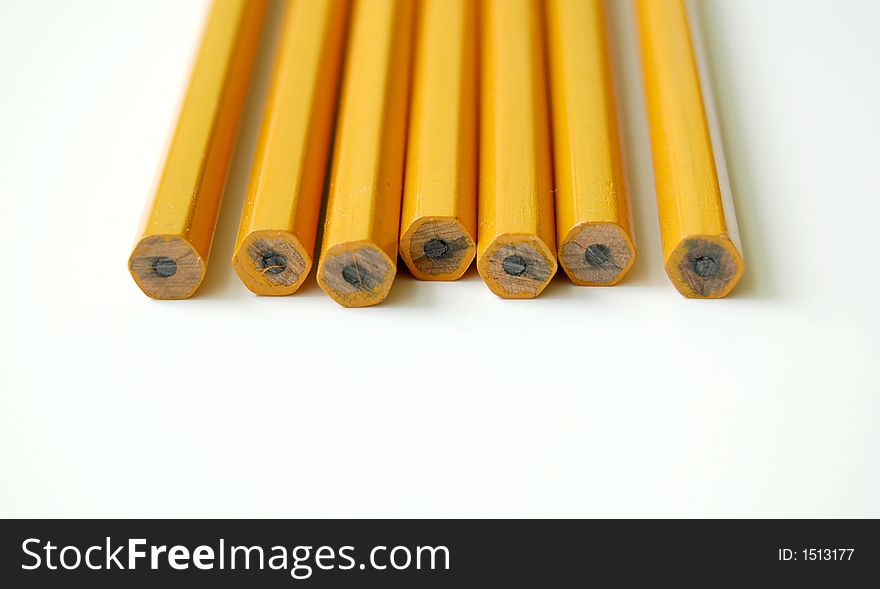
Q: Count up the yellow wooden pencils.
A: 7